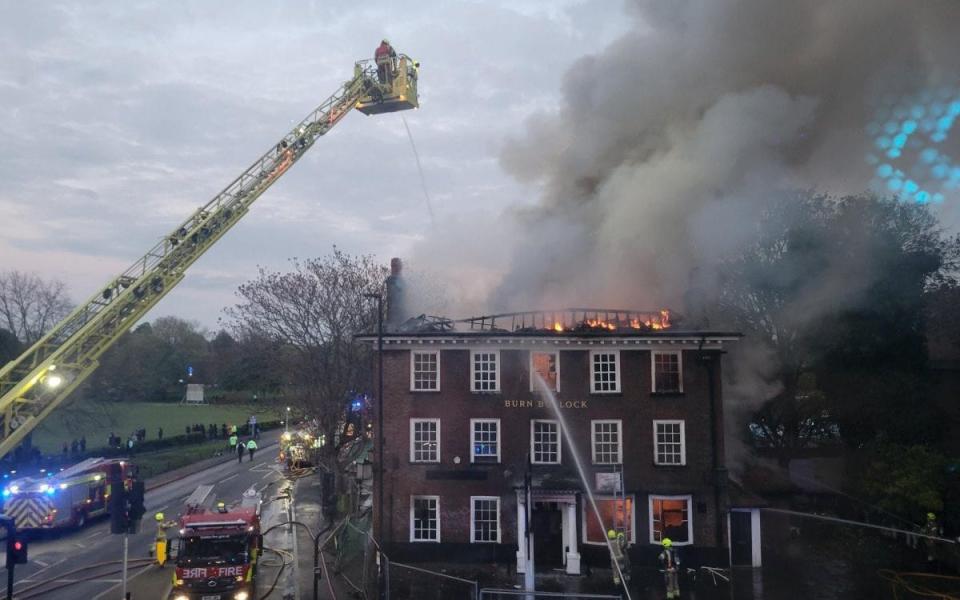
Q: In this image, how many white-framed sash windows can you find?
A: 14